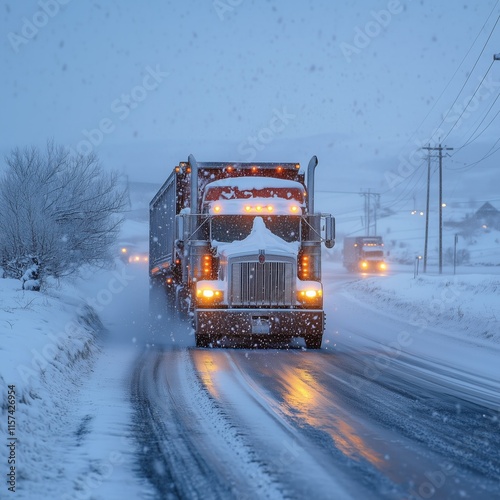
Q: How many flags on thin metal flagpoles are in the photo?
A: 0